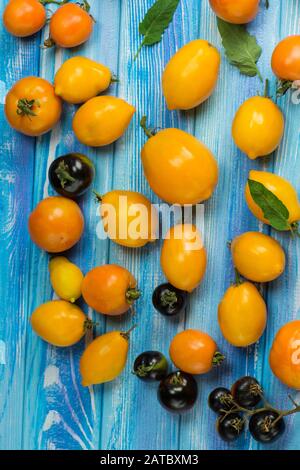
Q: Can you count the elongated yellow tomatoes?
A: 13